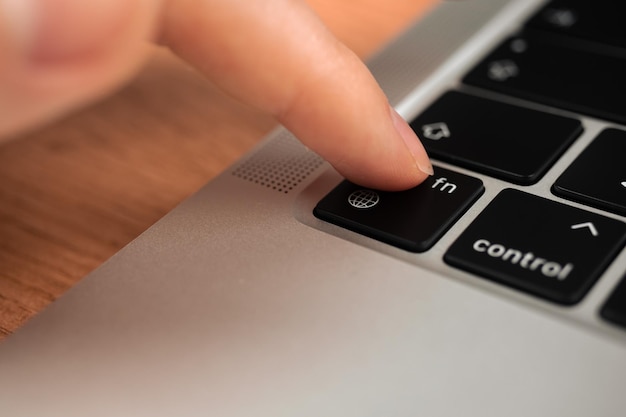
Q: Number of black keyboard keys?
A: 7